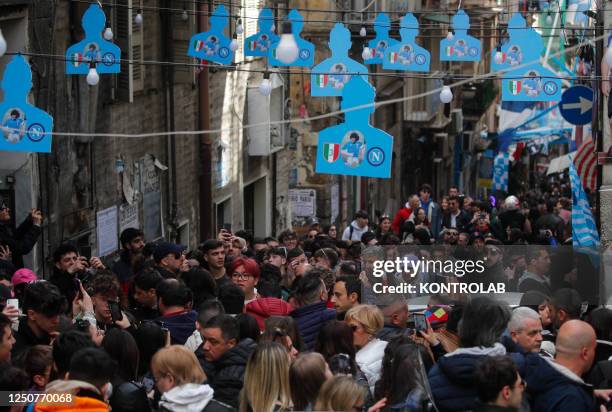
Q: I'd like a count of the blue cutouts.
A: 12